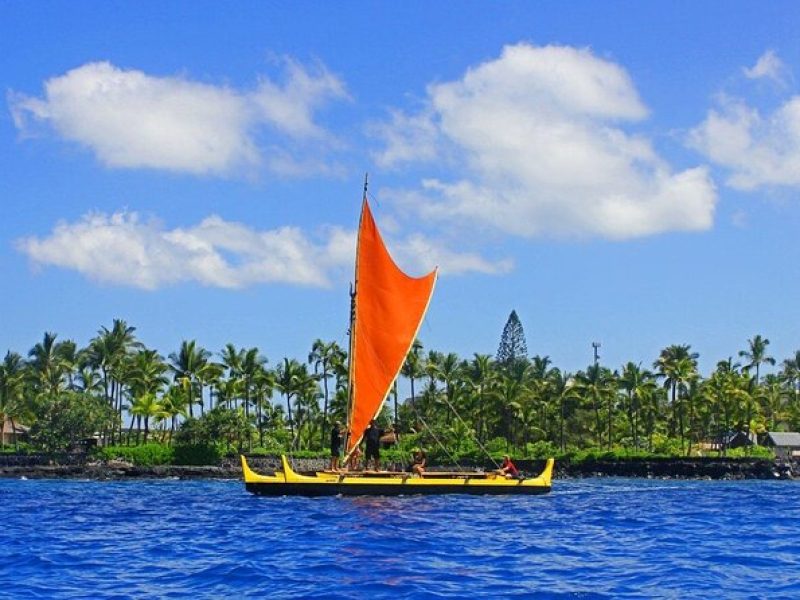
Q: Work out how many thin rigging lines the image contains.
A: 2